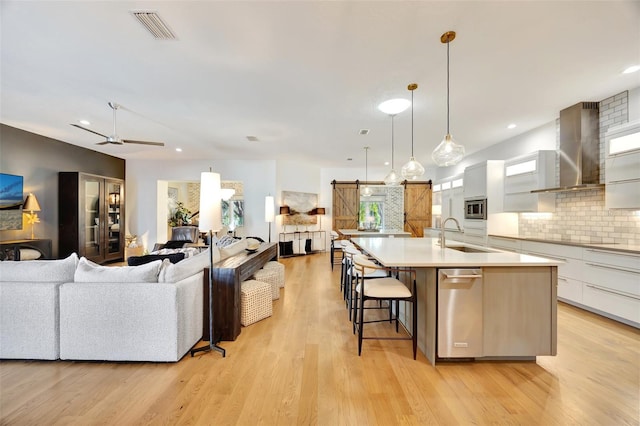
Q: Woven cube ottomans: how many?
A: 3